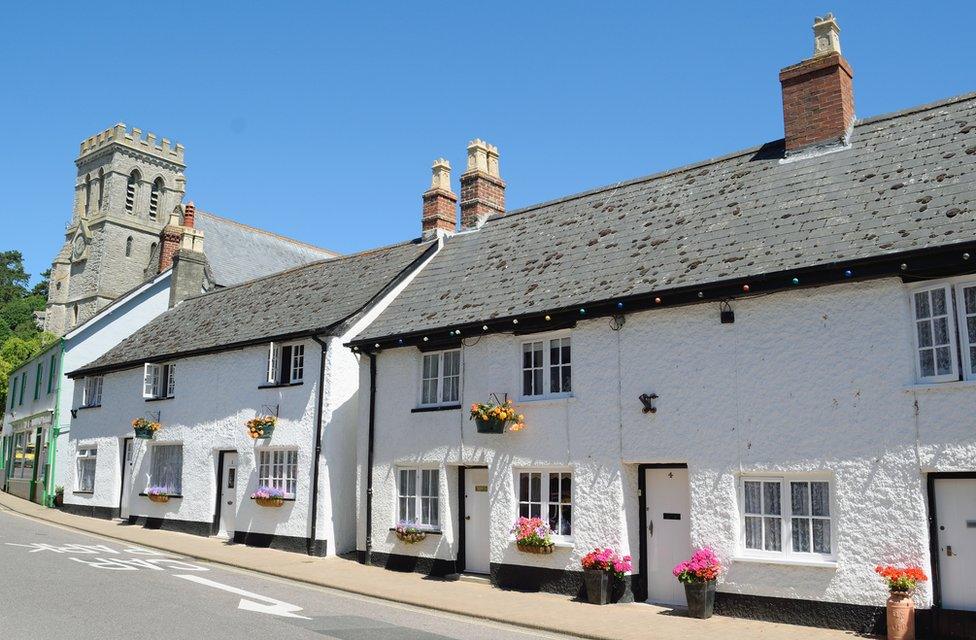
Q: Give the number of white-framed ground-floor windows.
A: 6